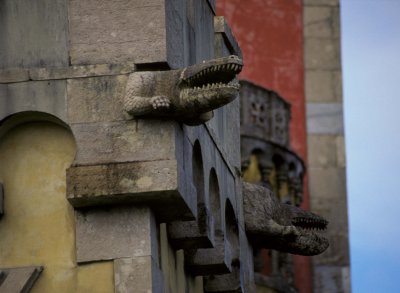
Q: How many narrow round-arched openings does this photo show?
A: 3